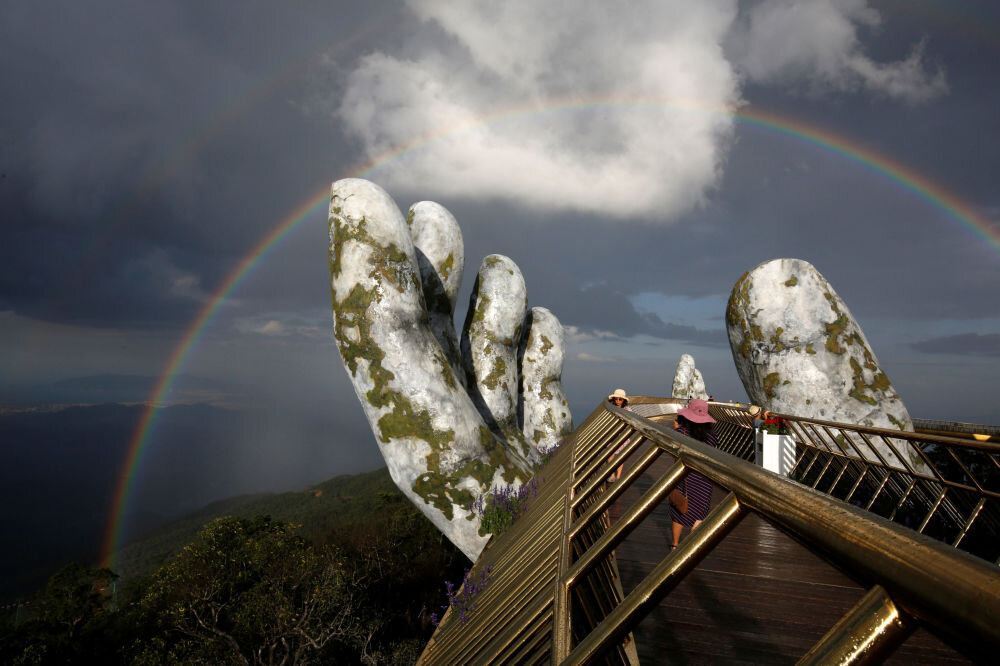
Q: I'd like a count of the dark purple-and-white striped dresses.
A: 1